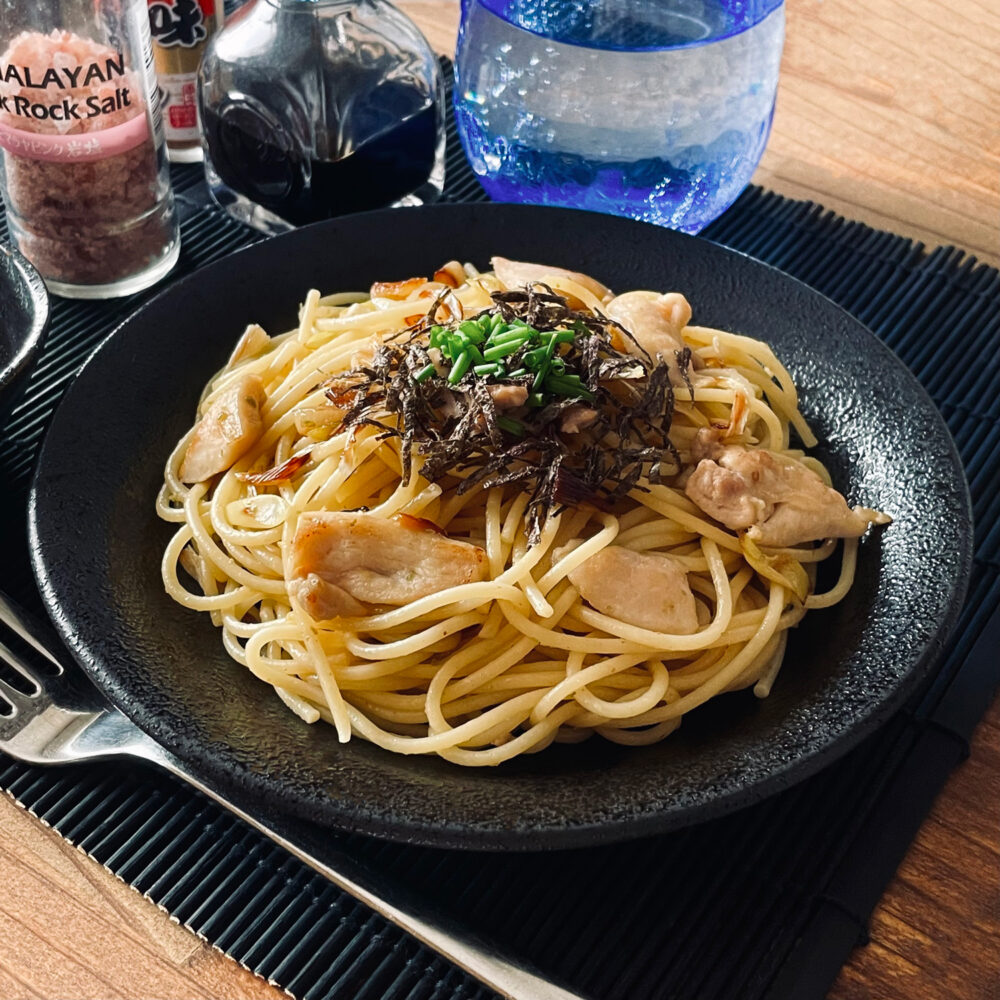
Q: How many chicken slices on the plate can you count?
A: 6